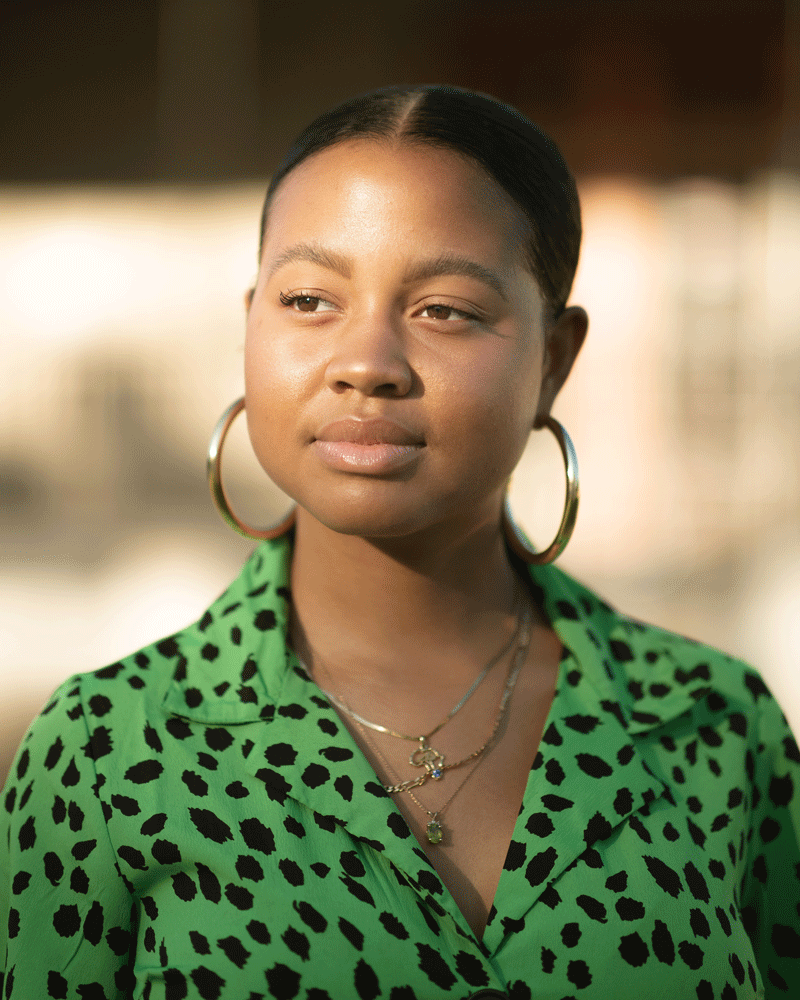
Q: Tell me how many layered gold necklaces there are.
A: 3